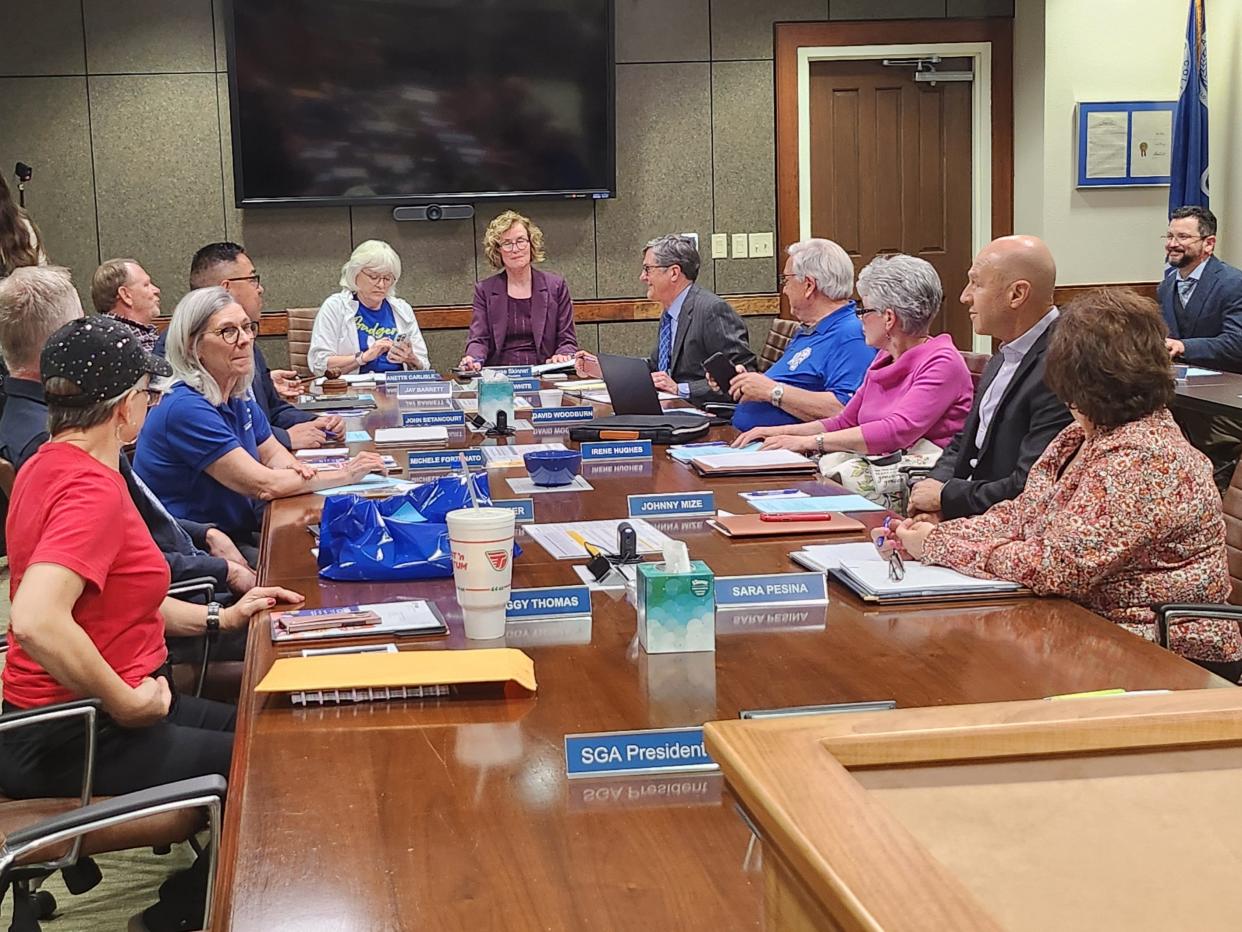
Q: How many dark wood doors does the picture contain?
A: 1